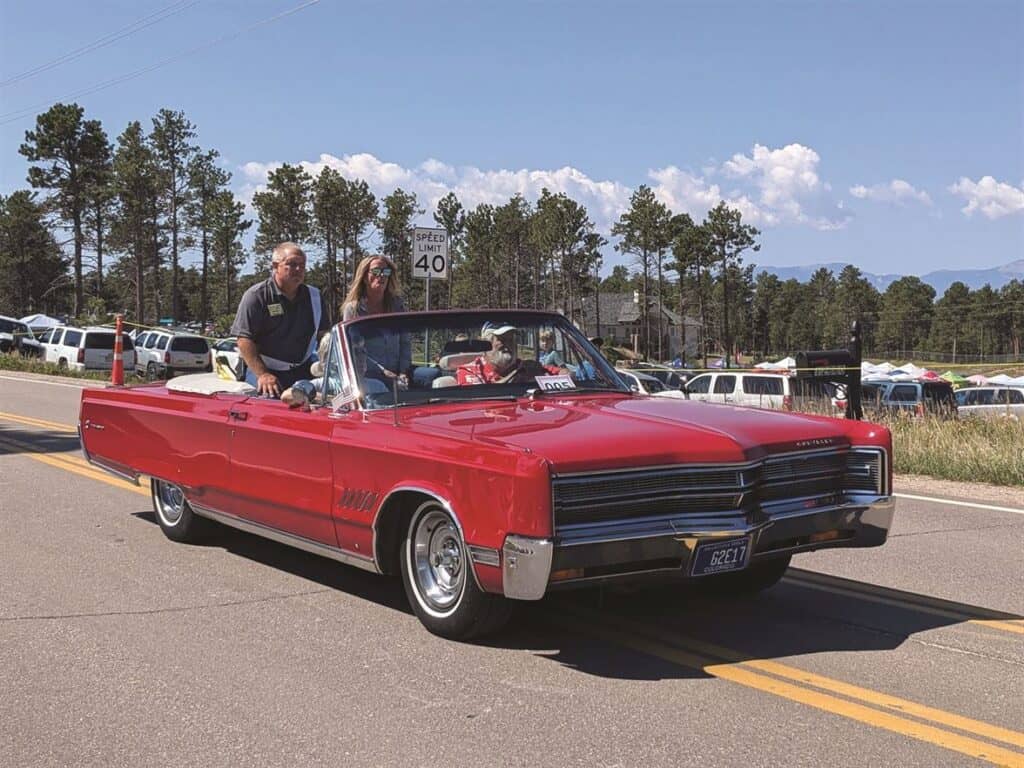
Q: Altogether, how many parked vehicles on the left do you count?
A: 4